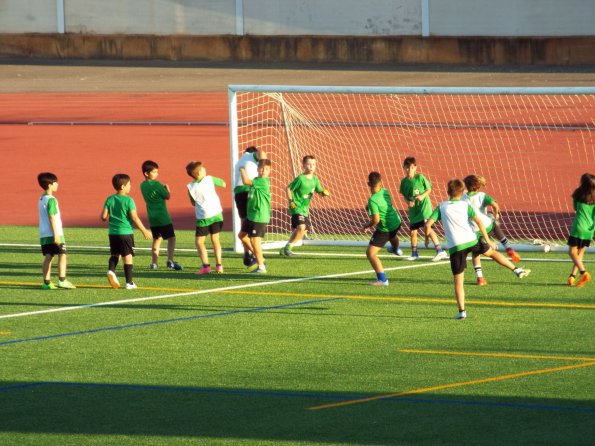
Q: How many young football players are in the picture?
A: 12